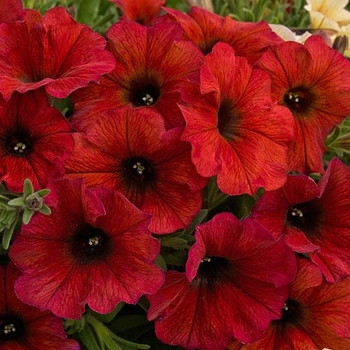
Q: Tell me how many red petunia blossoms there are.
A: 14